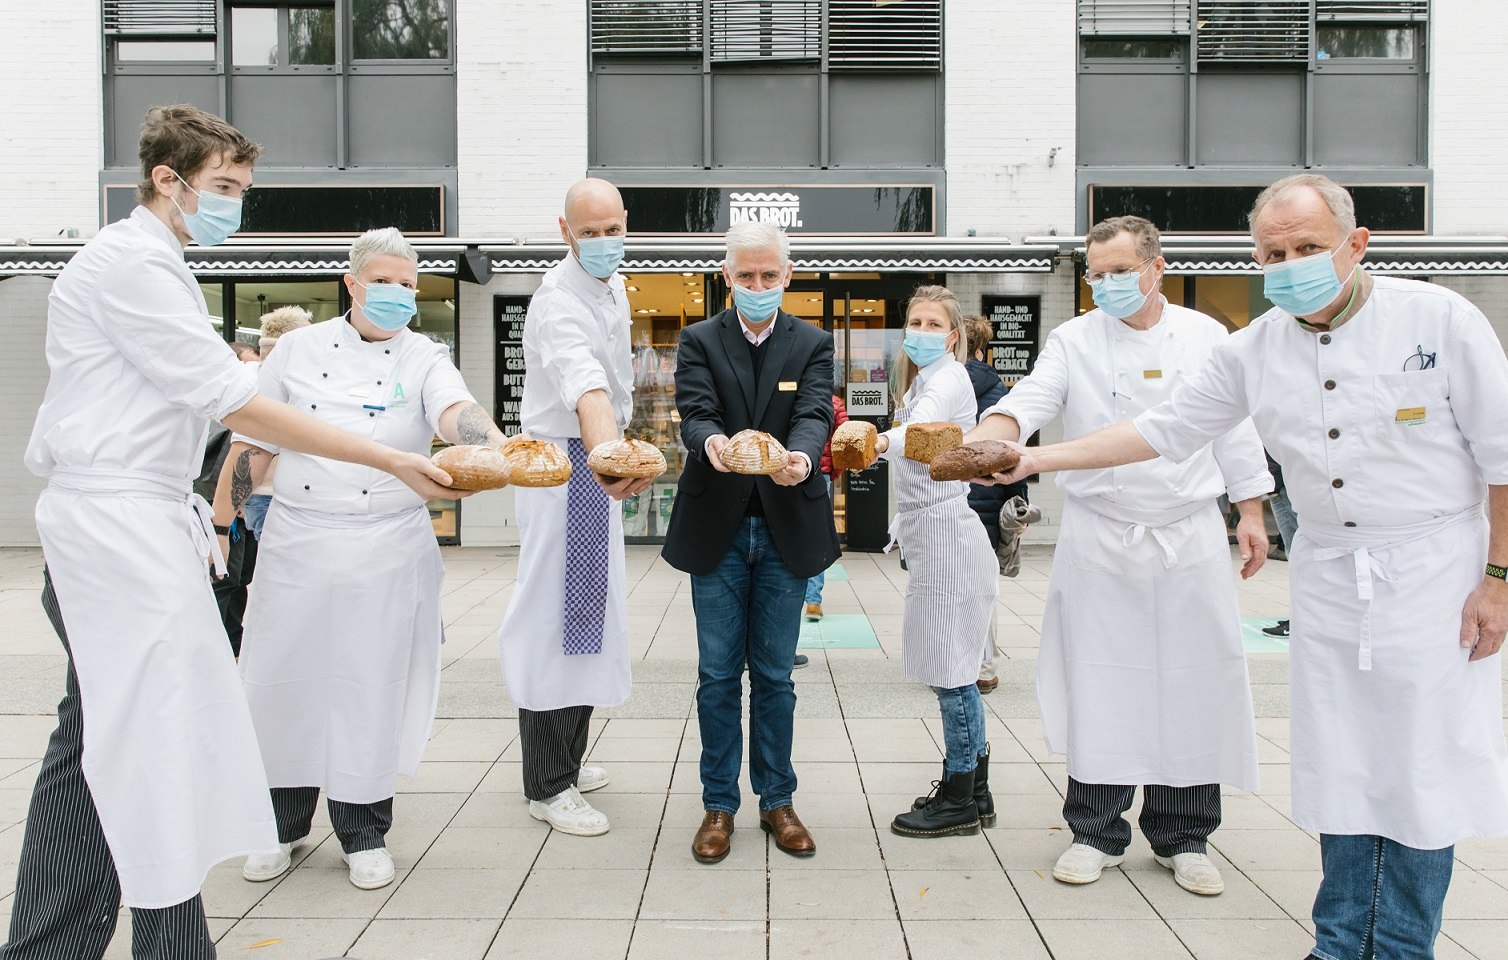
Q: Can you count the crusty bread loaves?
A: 7